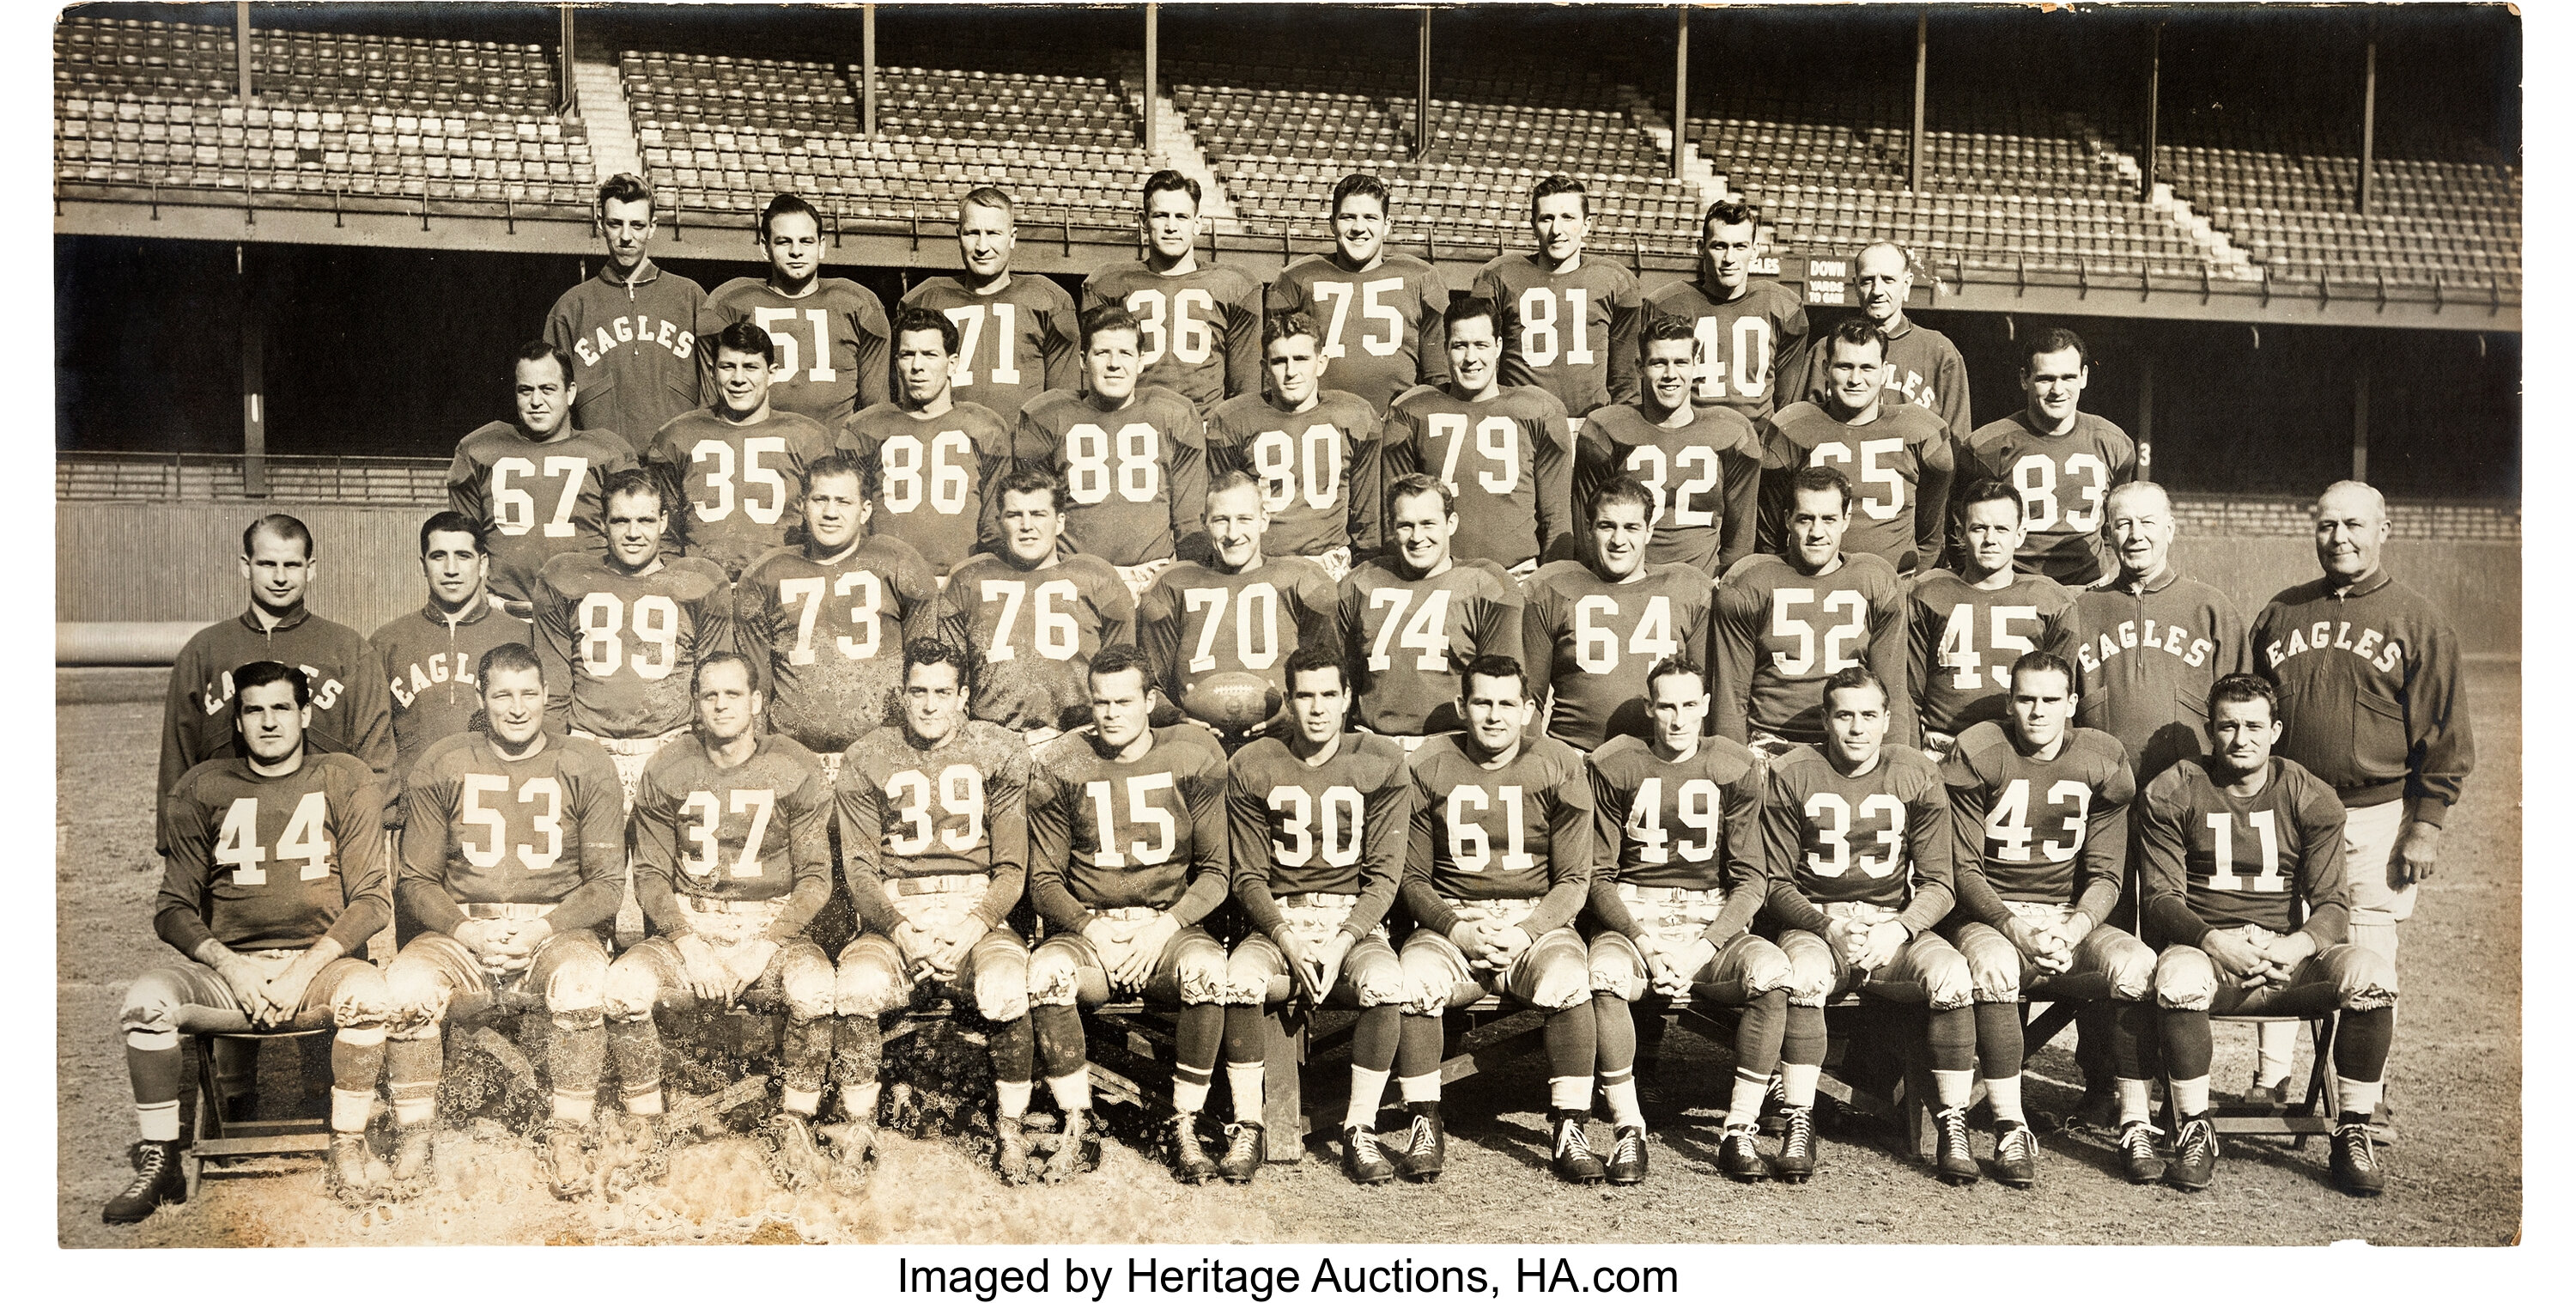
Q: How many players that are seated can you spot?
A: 11